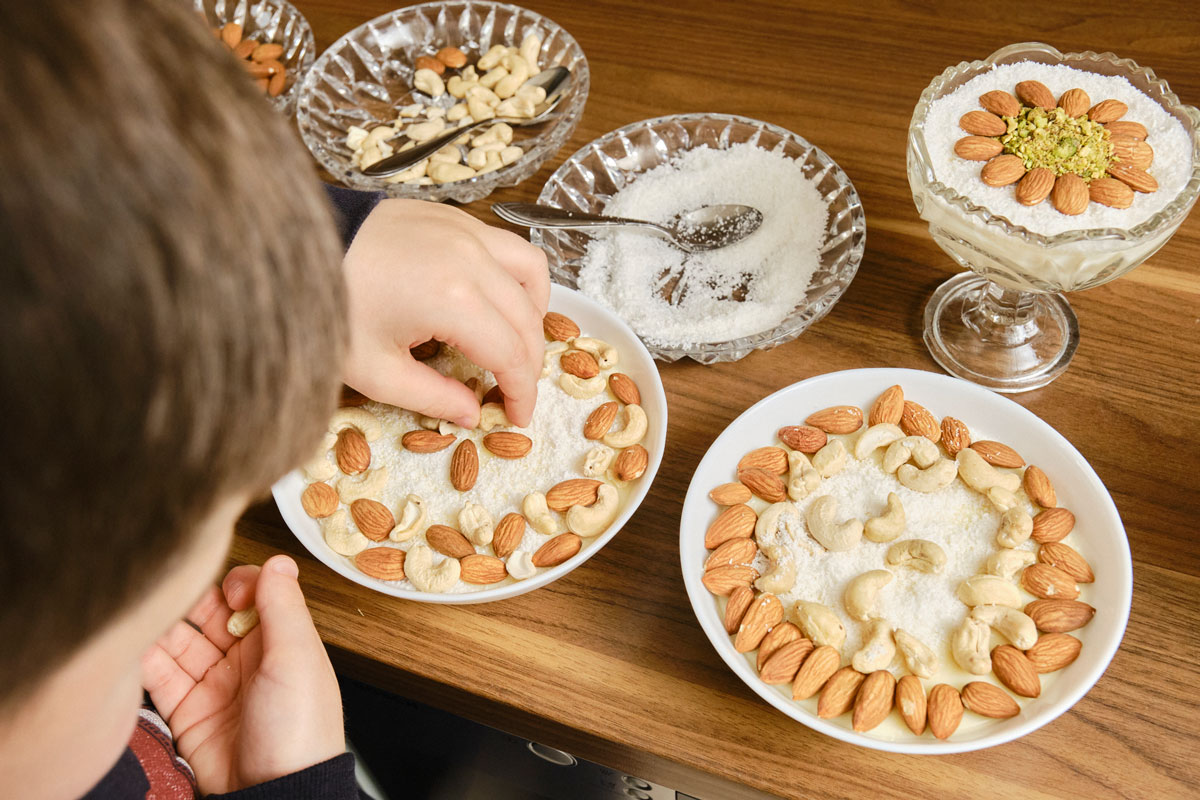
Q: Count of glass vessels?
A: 4